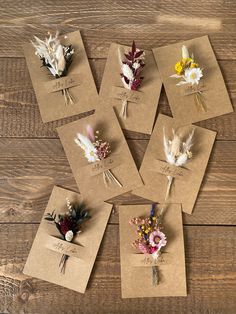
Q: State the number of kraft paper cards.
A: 7